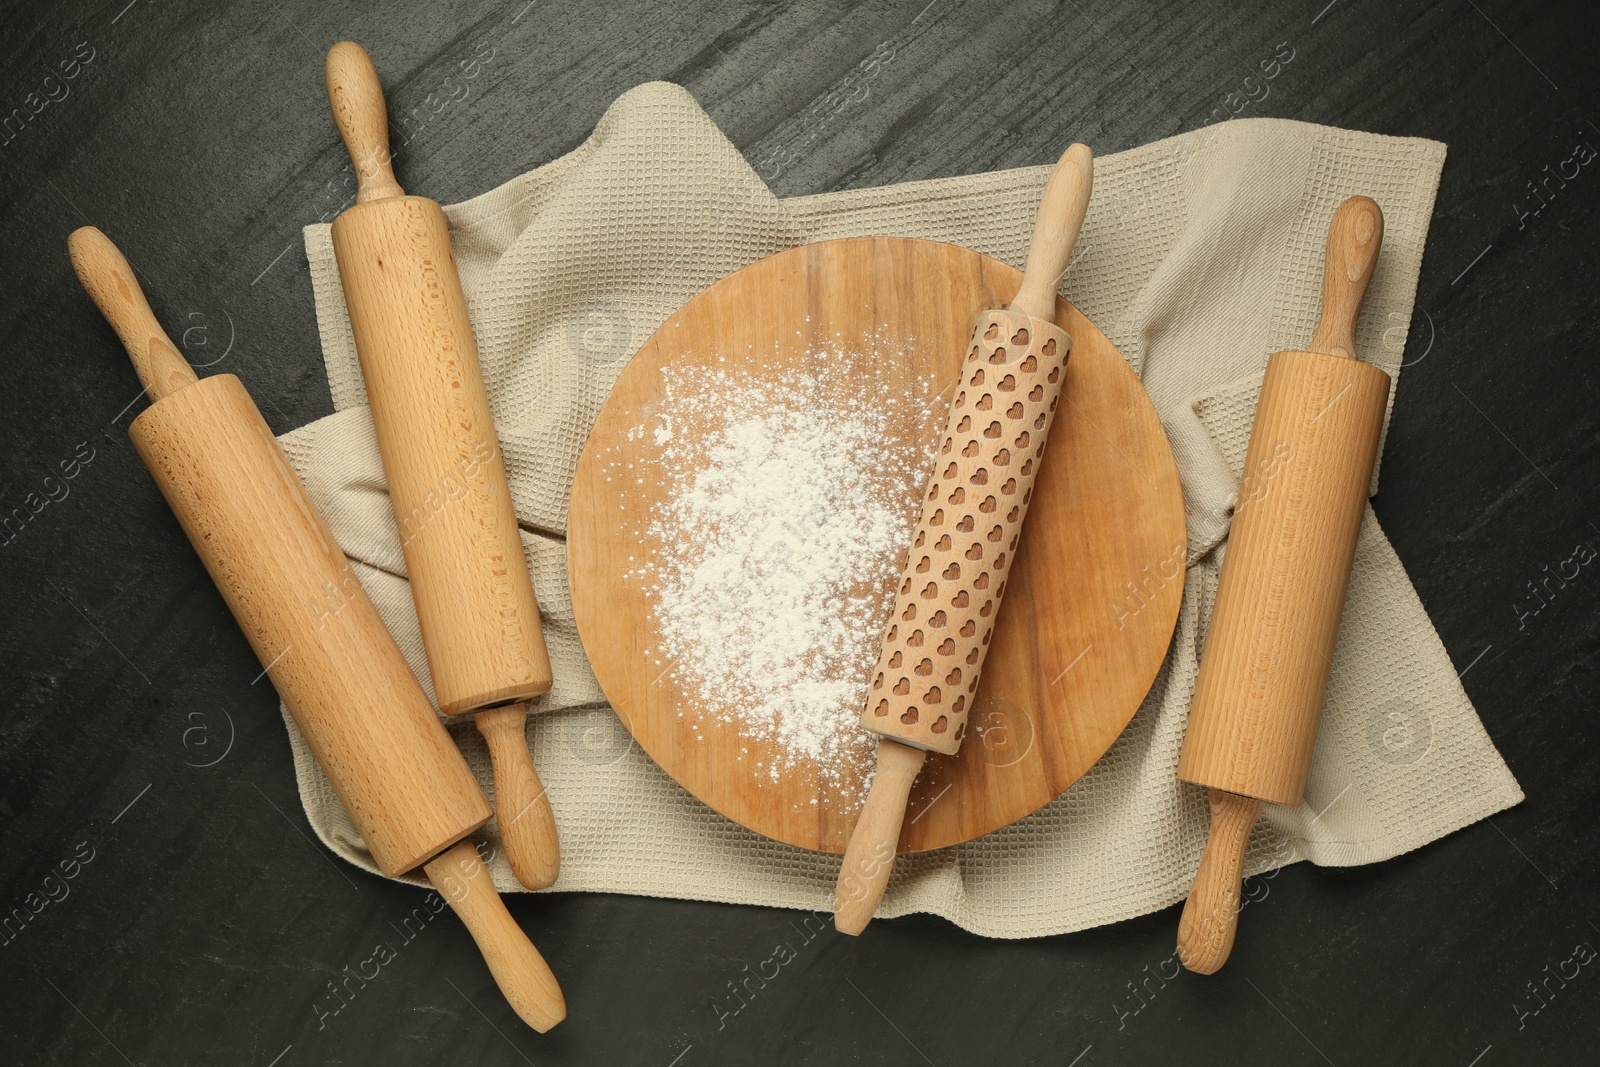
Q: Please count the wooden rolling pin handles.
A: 8